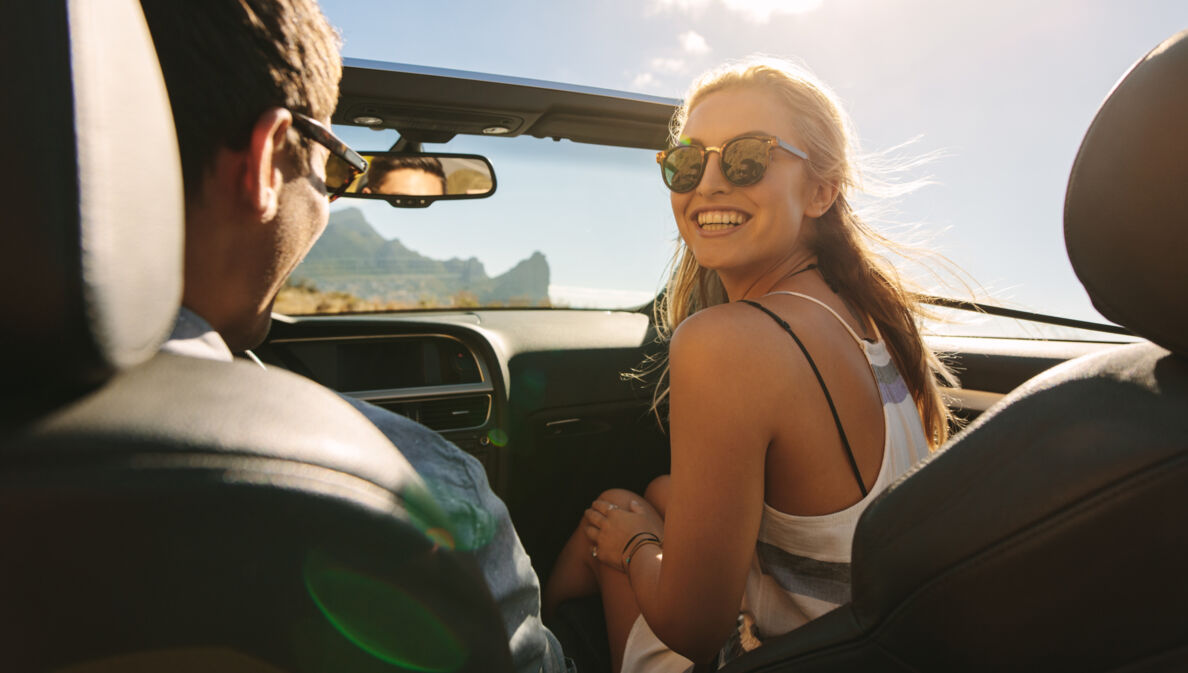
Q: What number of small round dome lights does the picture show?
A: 2